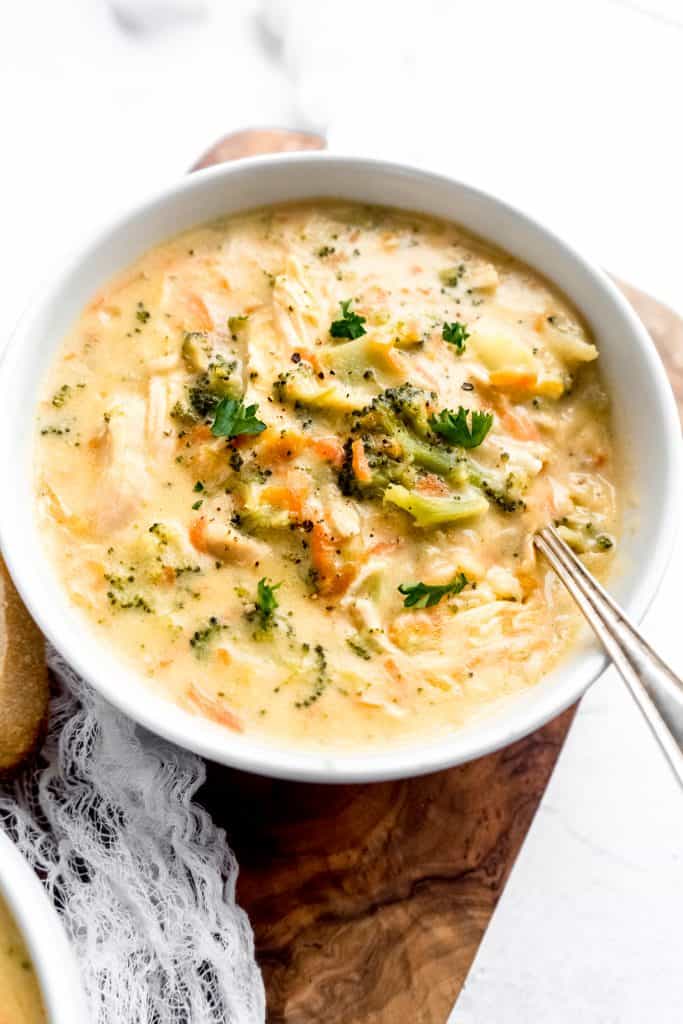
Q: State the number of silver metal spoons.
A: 1